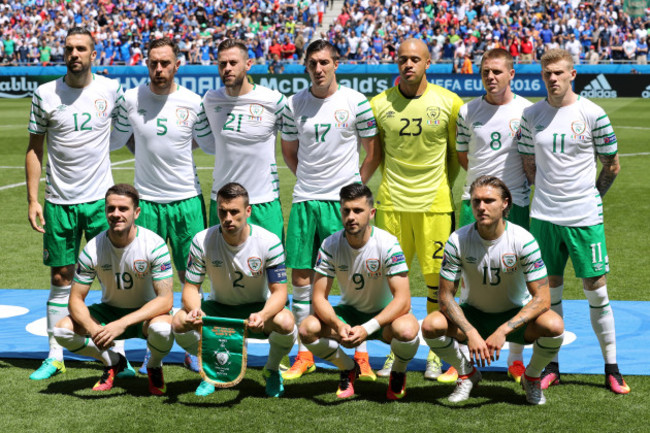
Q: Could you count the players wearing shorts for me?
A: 11